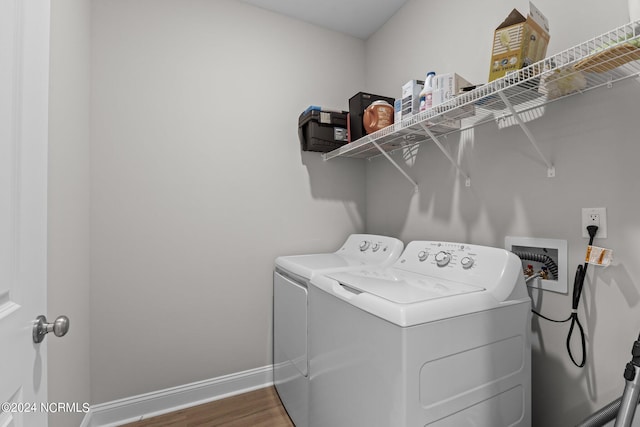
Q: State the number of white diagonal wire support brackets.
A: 3